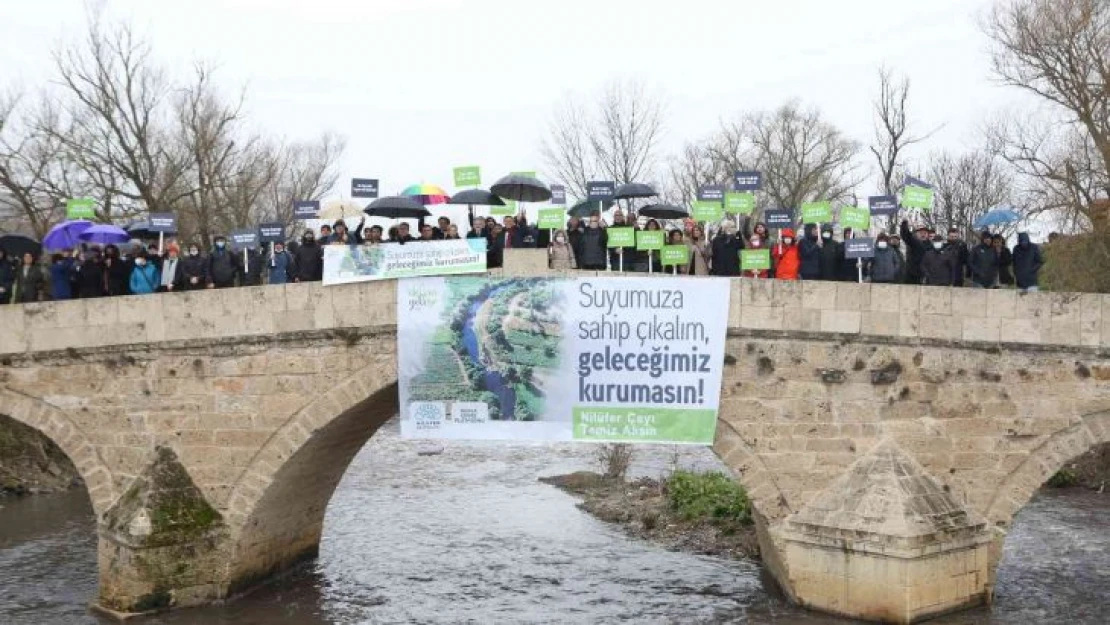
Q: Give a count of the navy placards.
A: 13